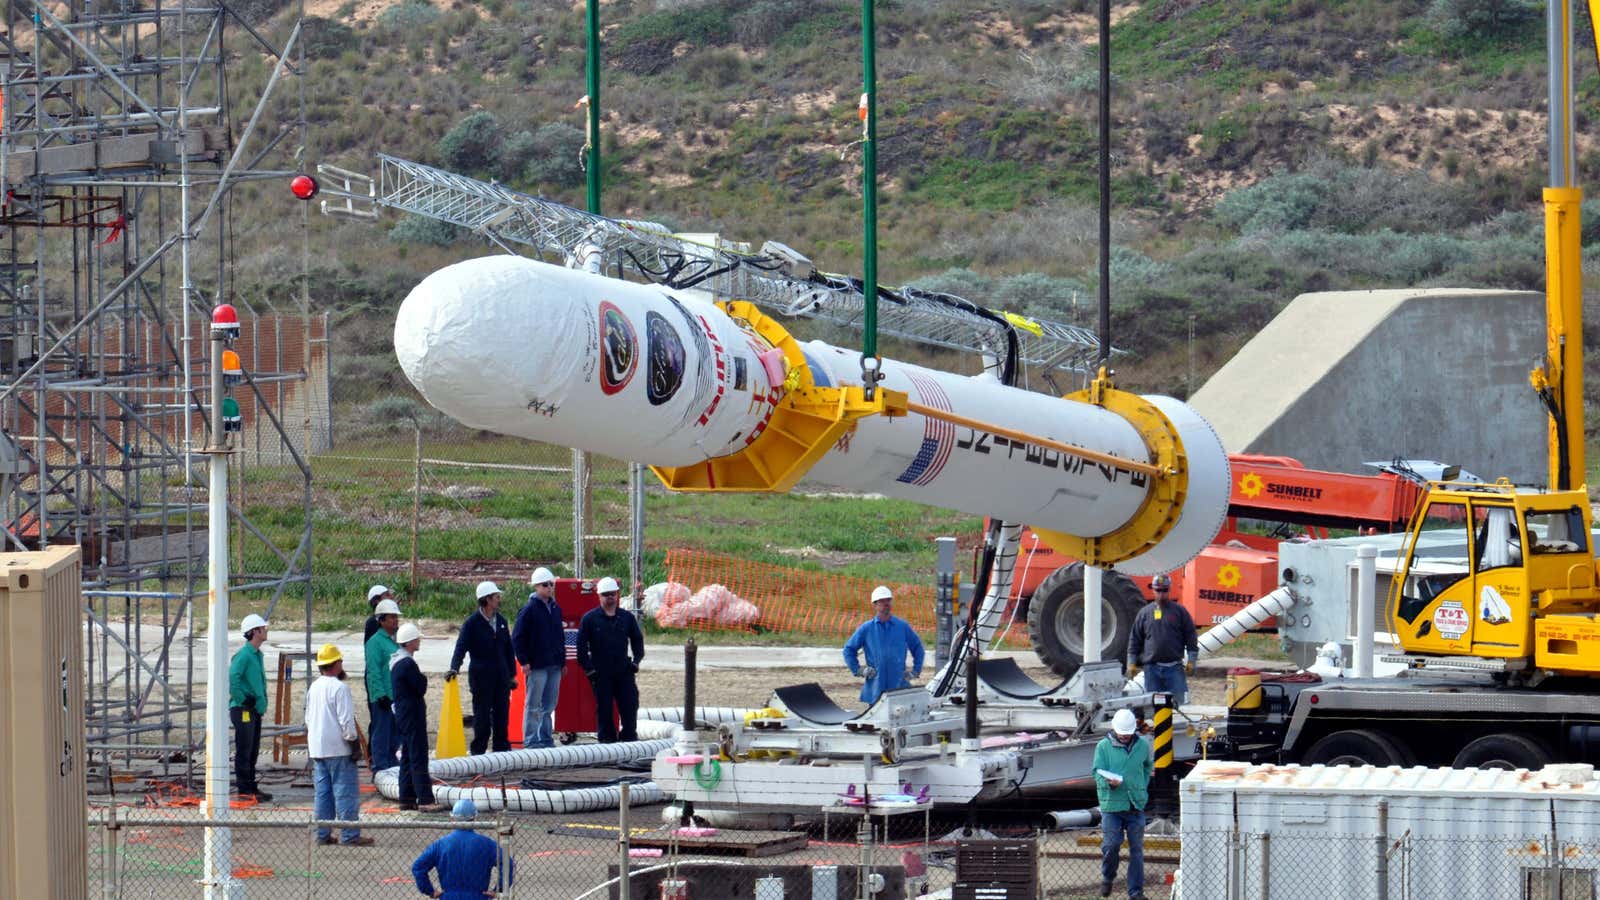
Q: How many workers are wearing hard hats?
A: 12